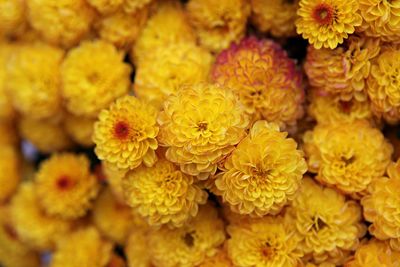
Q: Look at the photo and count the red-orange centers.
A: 3